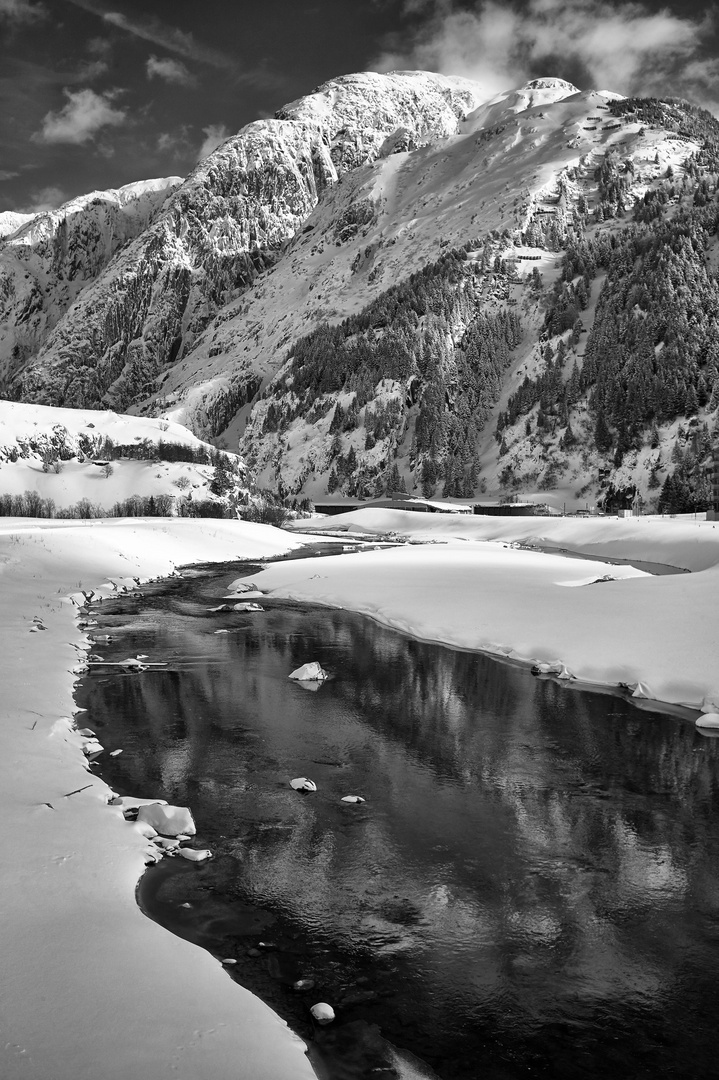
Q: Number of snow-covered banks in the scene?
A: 2